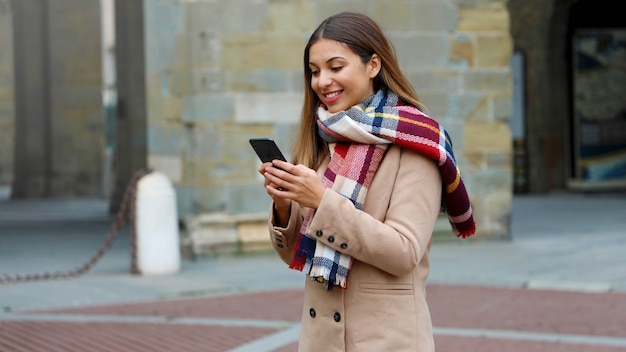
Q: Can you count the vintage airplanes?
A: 0